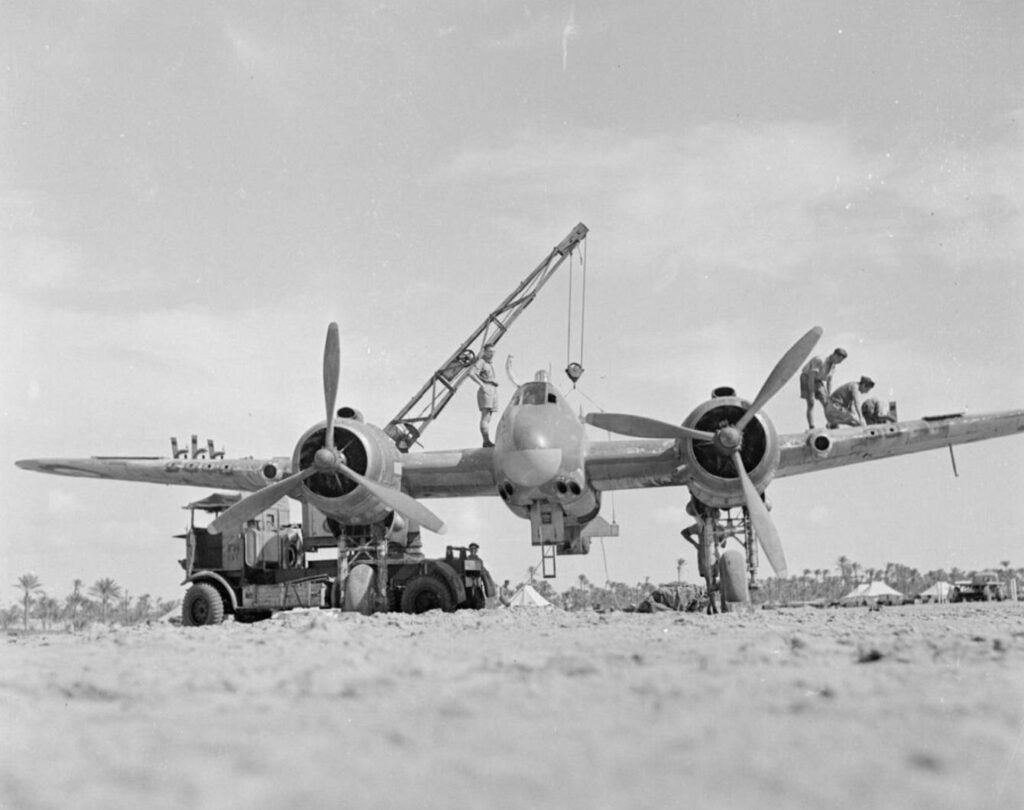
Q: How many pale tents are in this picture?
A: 3